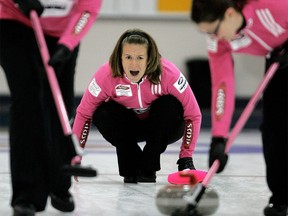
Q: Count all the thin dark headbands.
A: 1